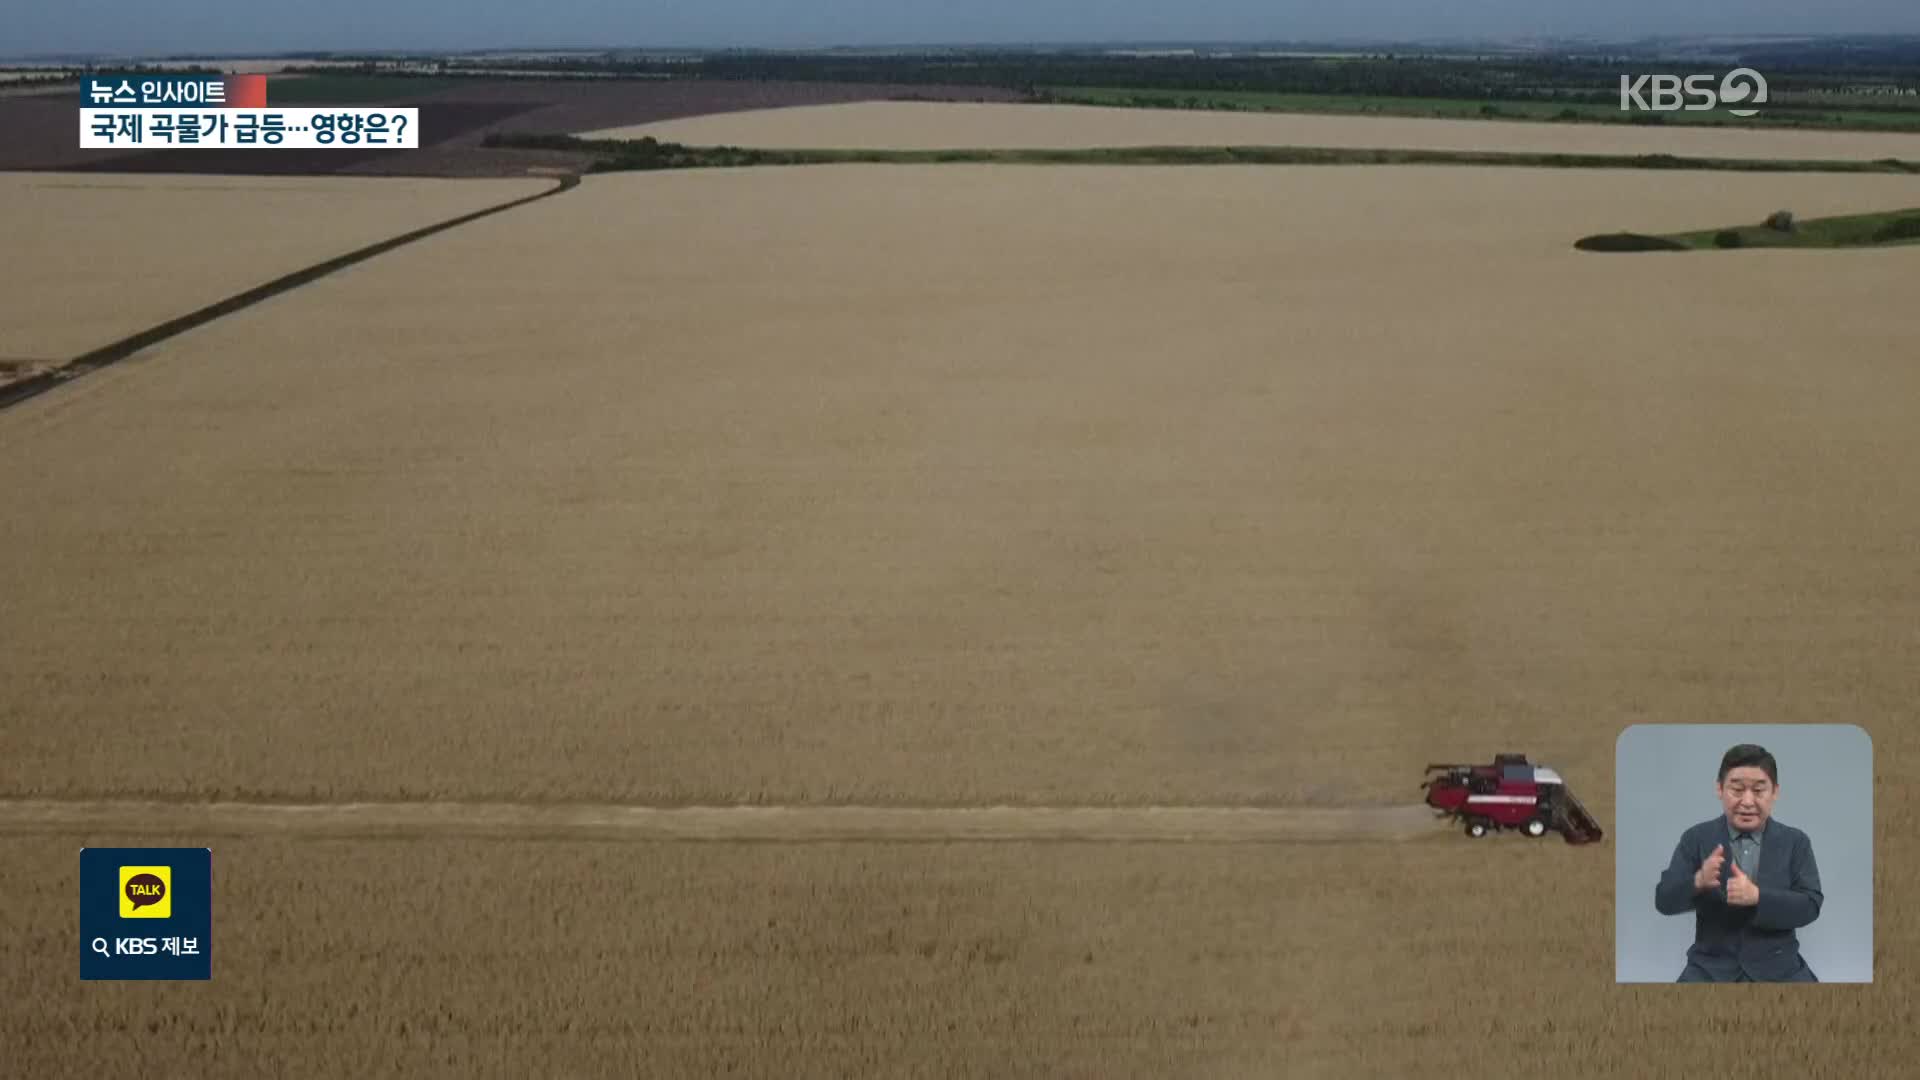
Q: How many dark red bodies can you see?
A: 1